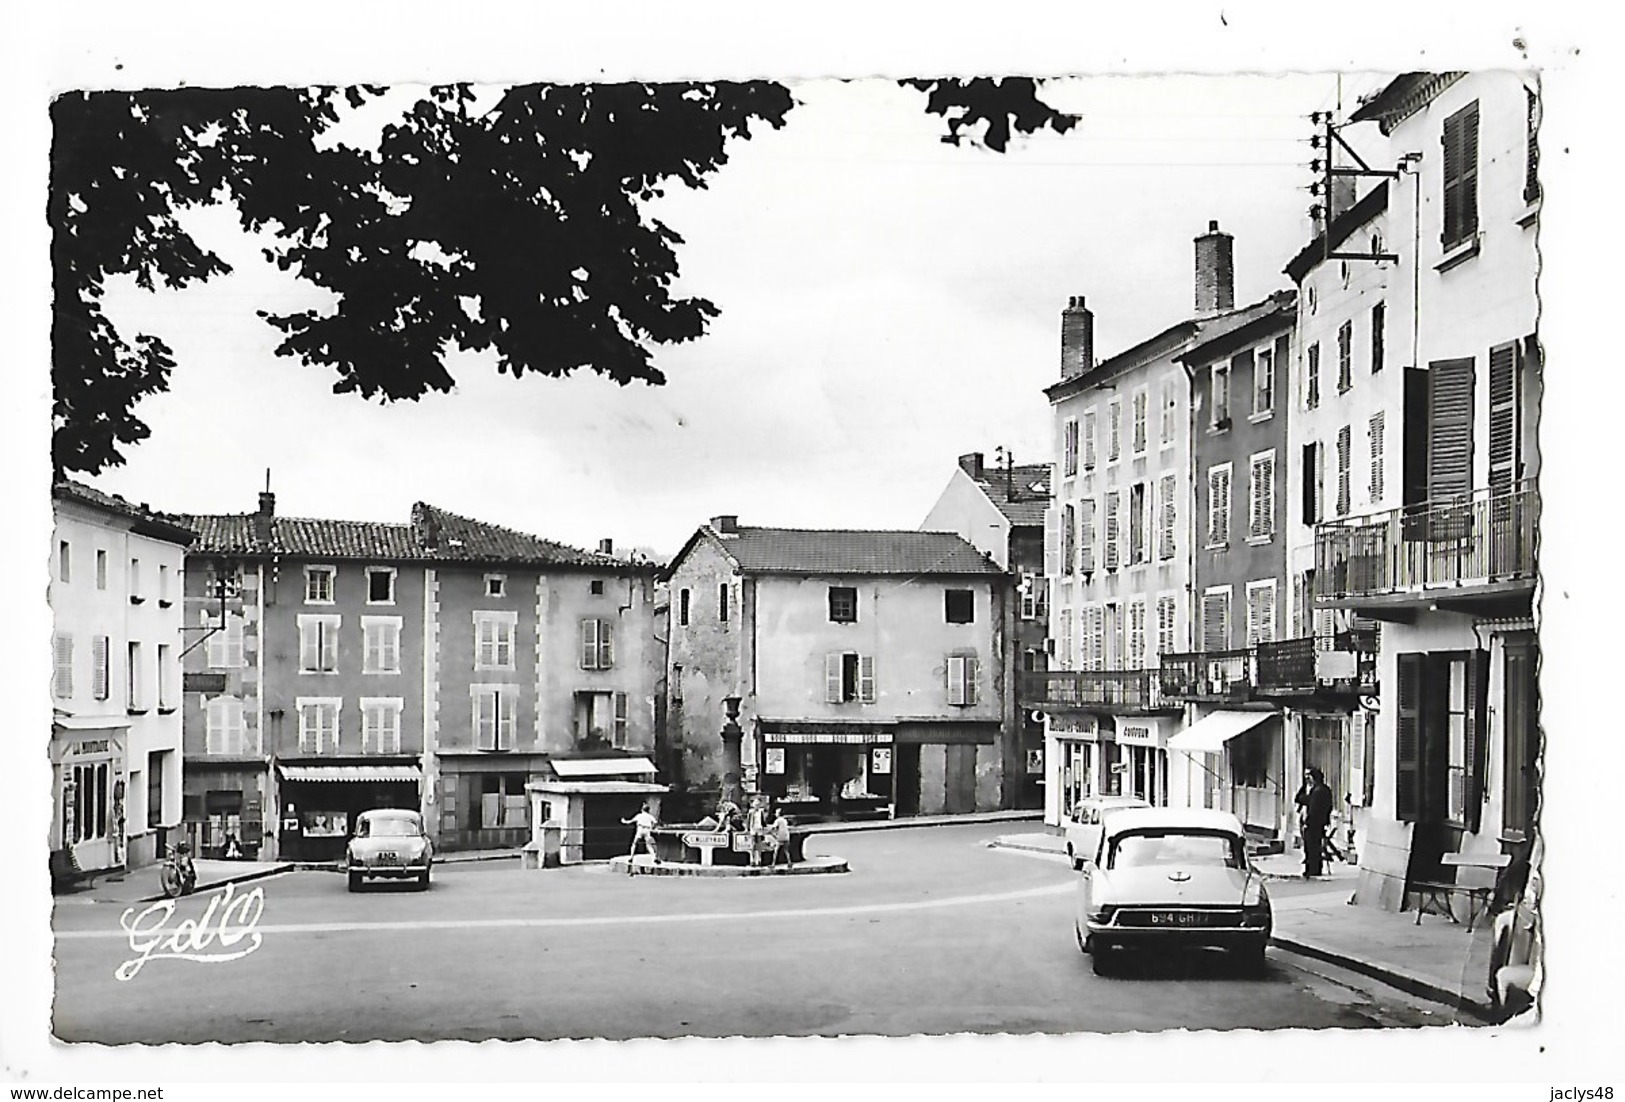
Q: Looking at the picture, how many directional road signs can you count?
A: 2